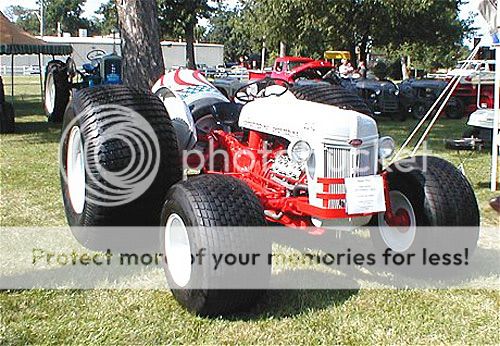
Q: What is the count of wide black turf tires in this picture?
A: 4